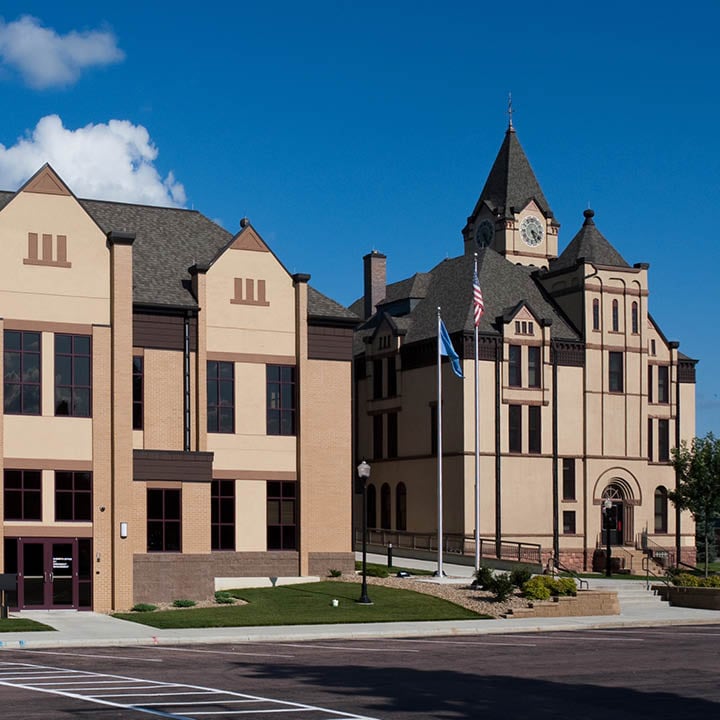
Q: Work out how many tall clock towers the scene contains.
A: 1